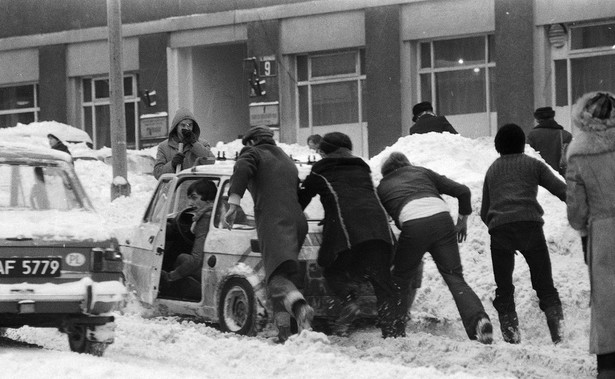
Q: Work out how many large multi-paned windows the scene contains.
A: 5